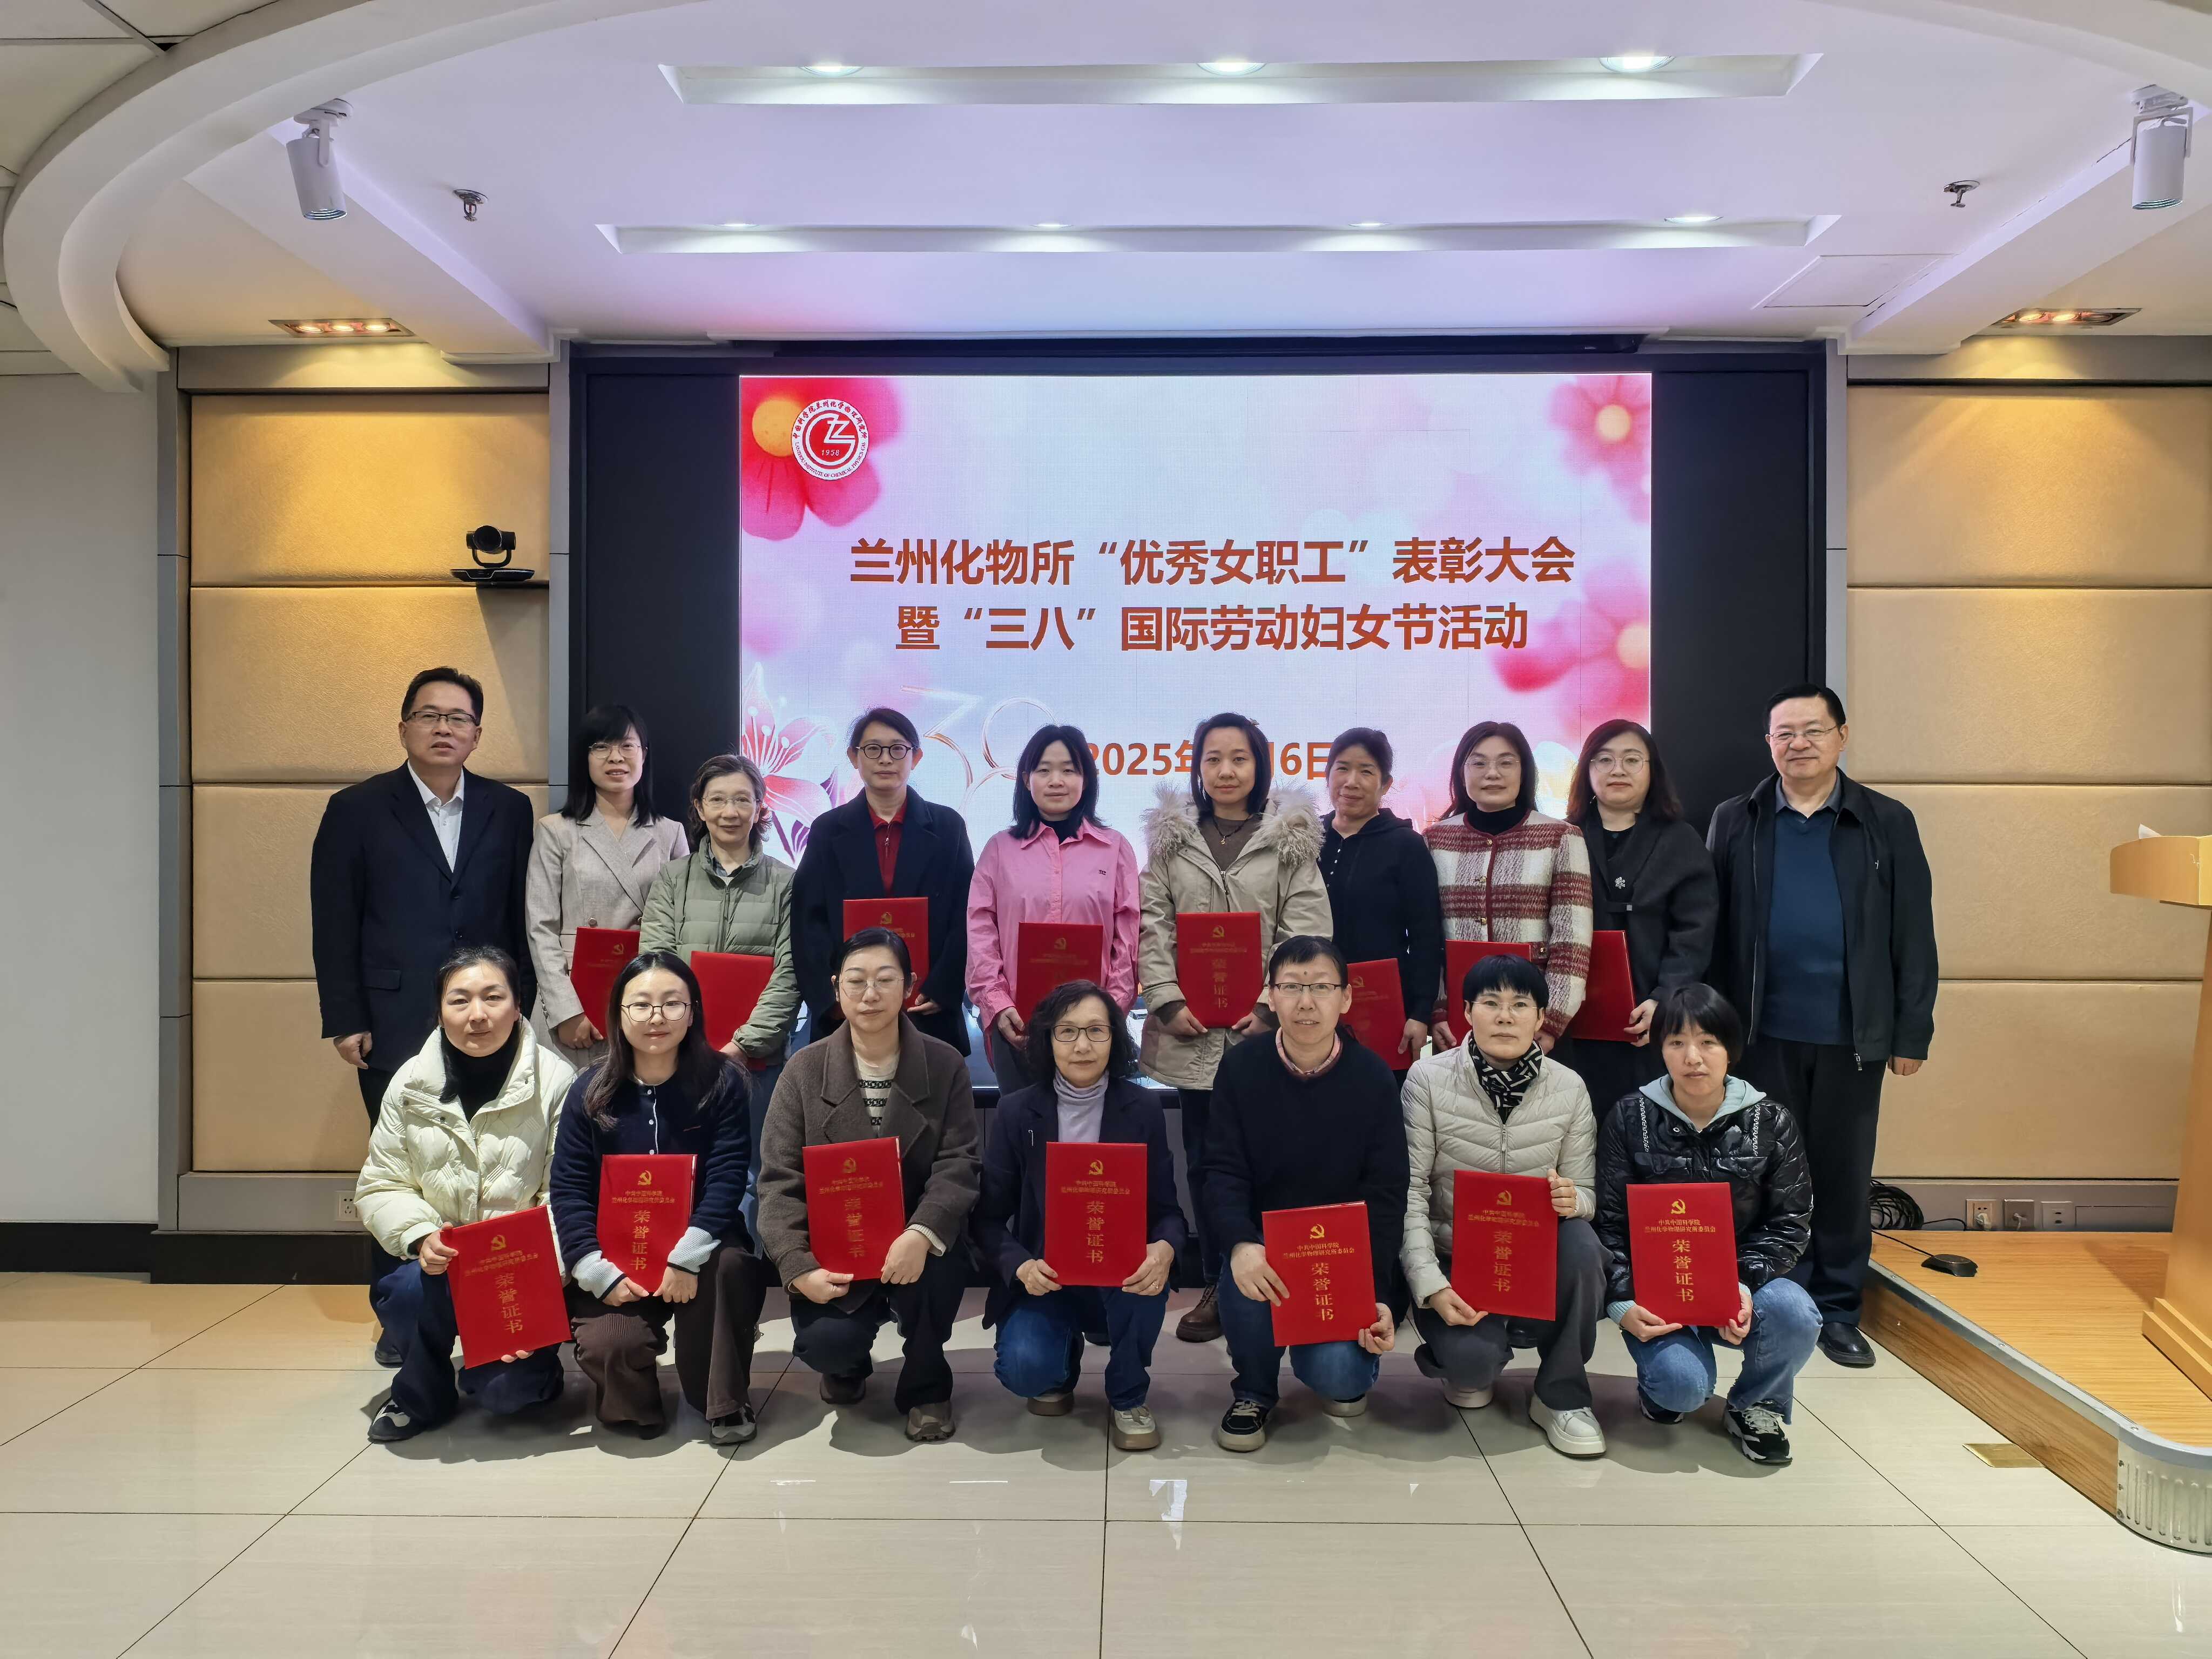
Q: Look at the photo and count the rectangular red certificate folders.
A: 15